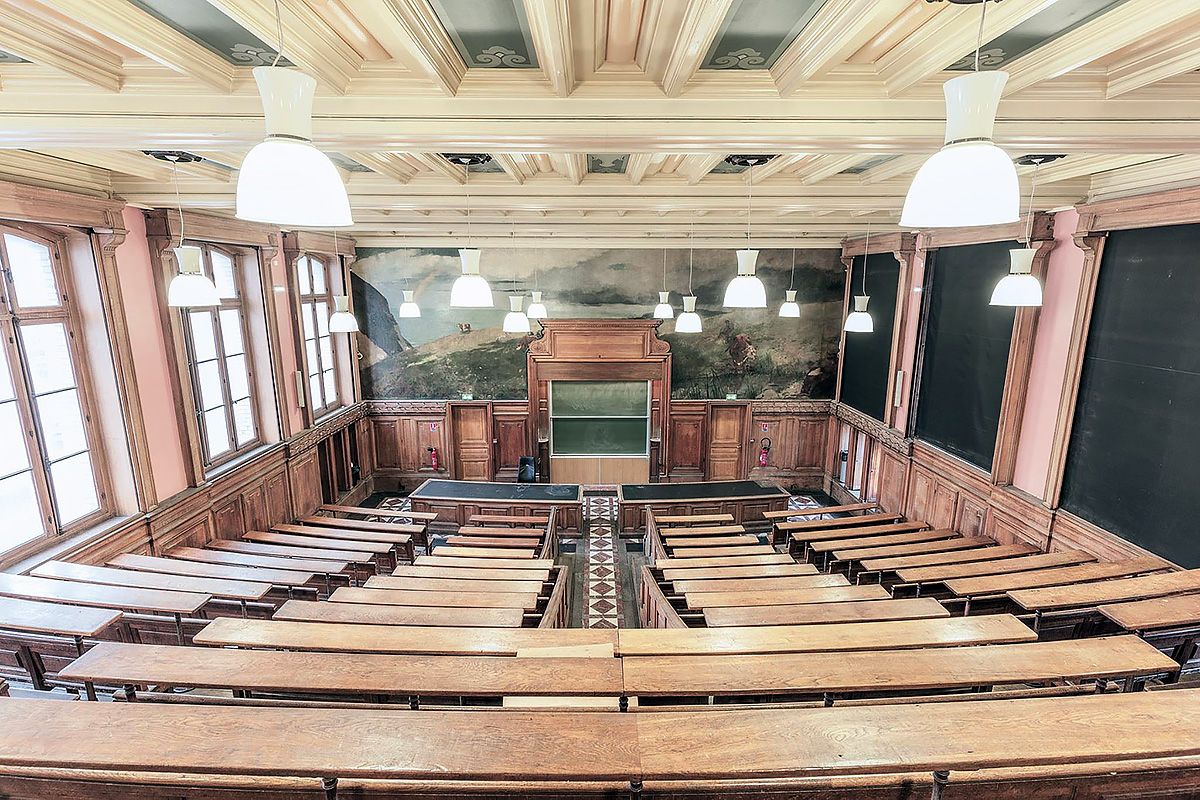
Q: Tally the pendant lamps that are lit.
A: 14